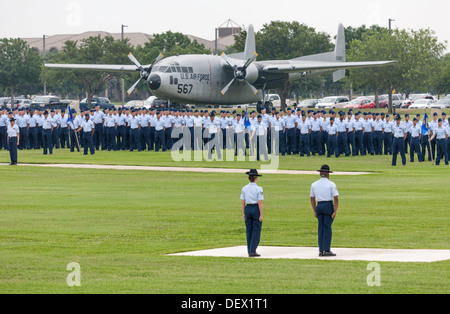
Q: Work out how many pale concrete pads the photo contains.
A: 2